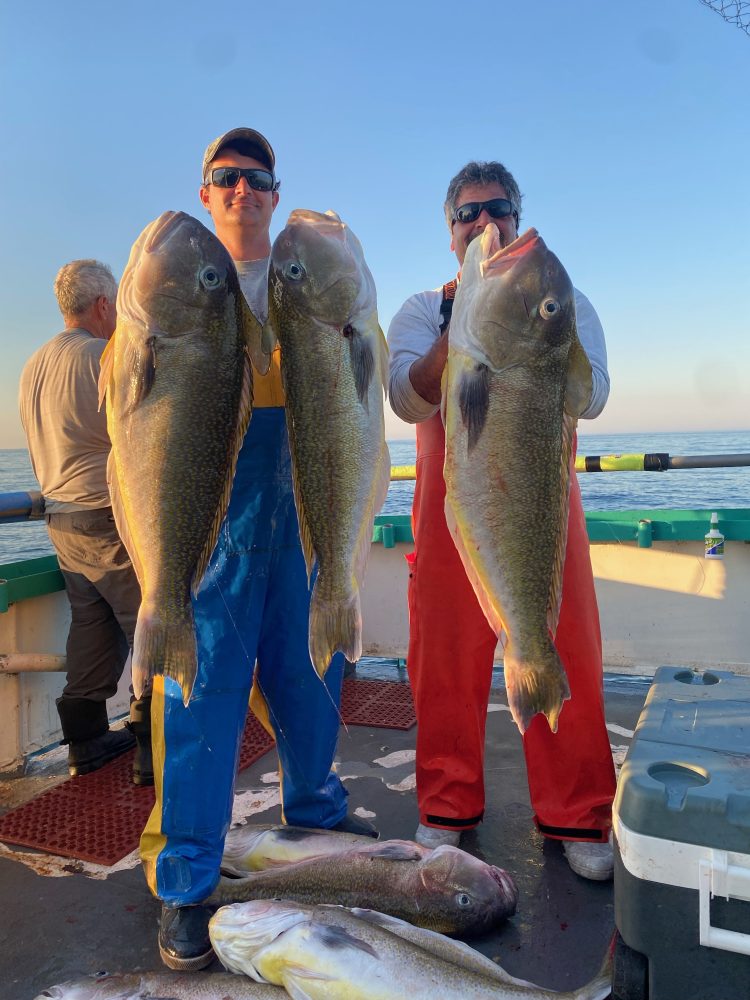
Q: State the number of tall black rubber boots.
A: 2